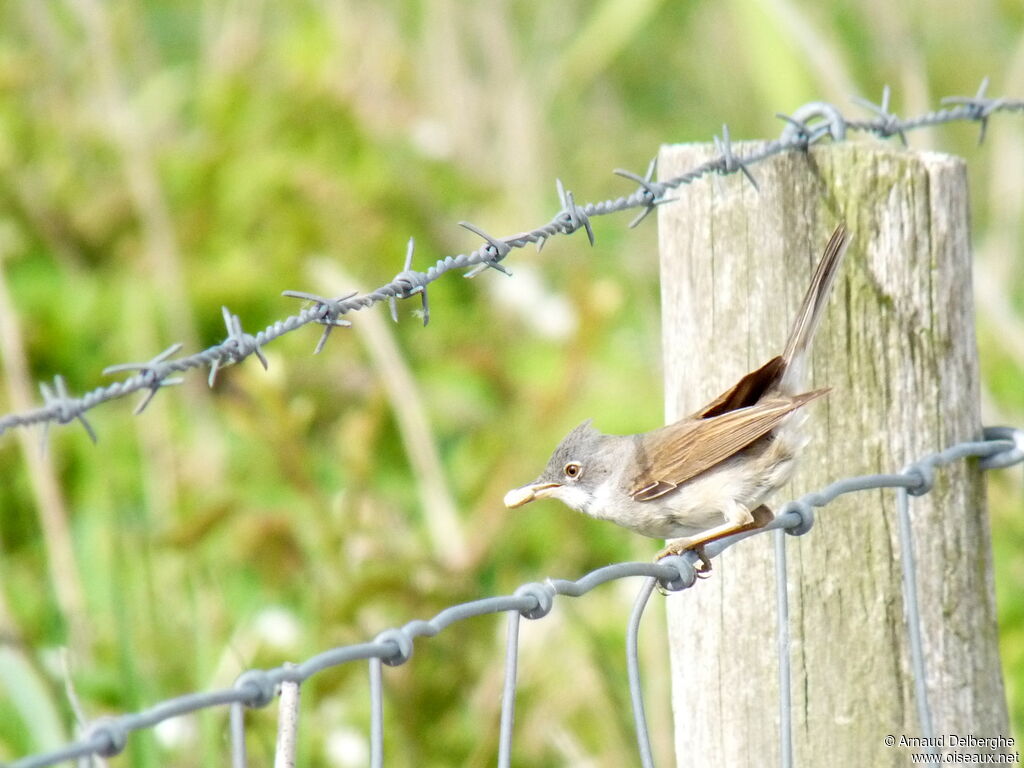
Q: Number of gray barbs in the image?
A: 12